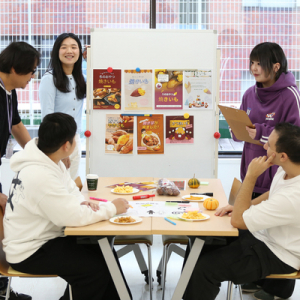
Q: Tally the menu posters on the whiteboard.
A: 7